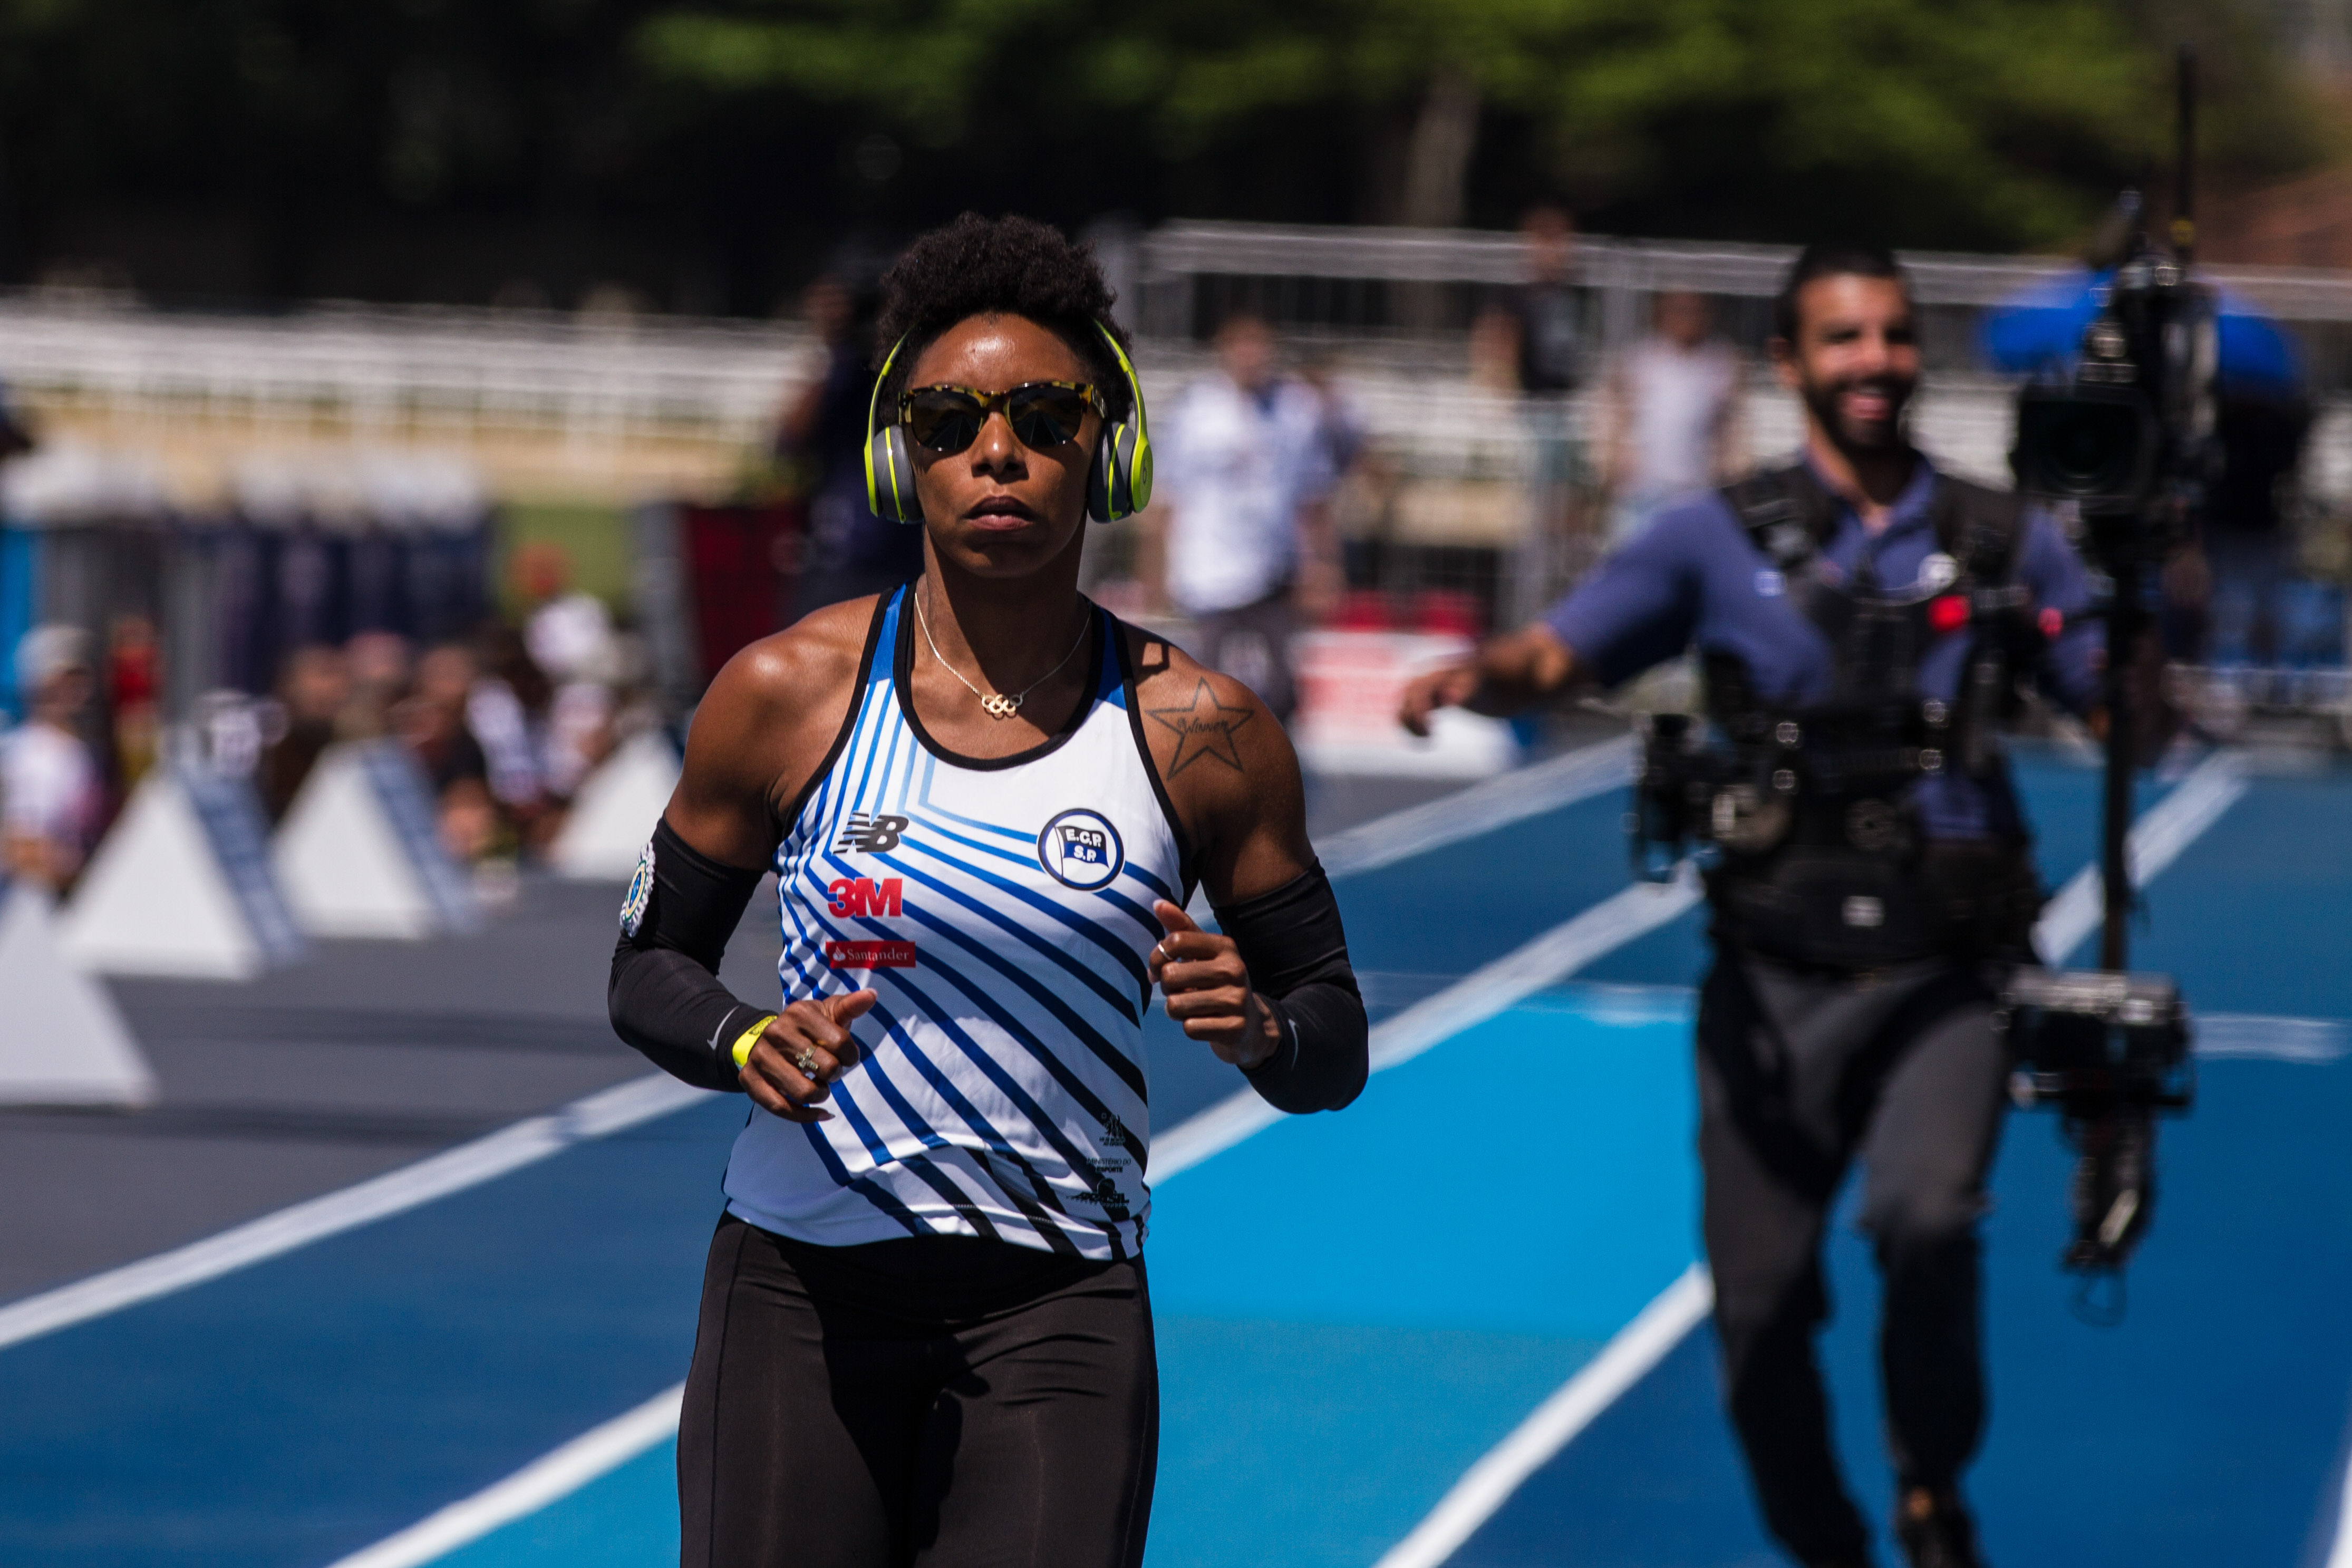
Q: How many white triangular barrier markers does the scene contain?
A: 4